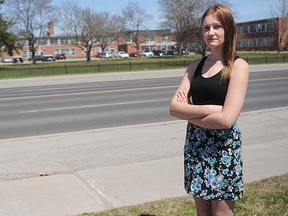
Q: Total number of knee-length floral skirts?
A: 1